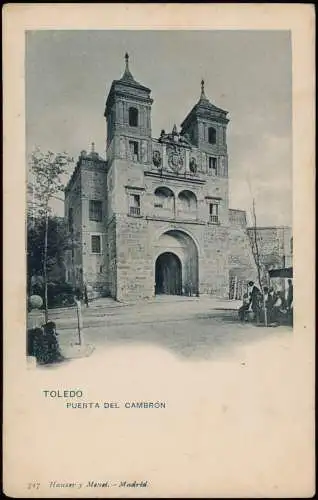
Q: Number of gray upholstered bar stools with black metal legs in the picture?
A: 0